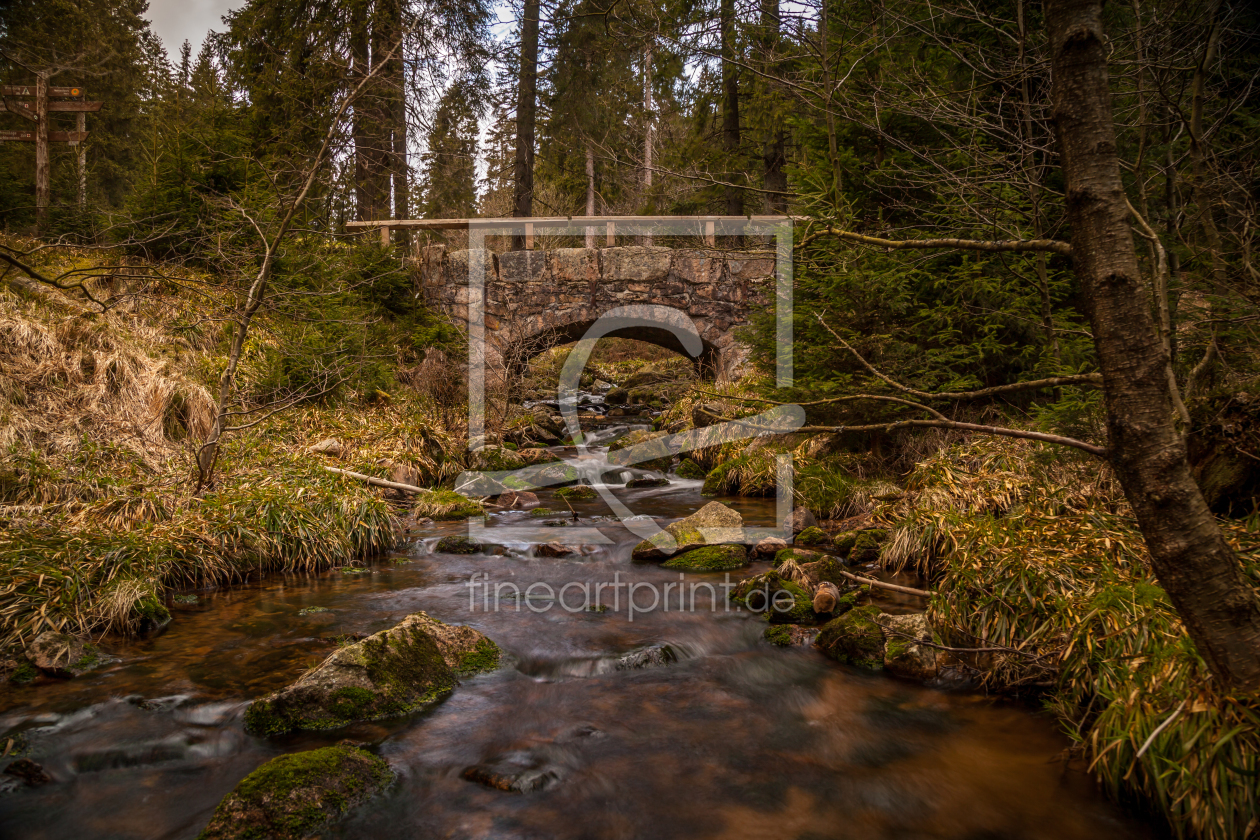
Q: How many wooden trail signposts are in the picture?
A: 1